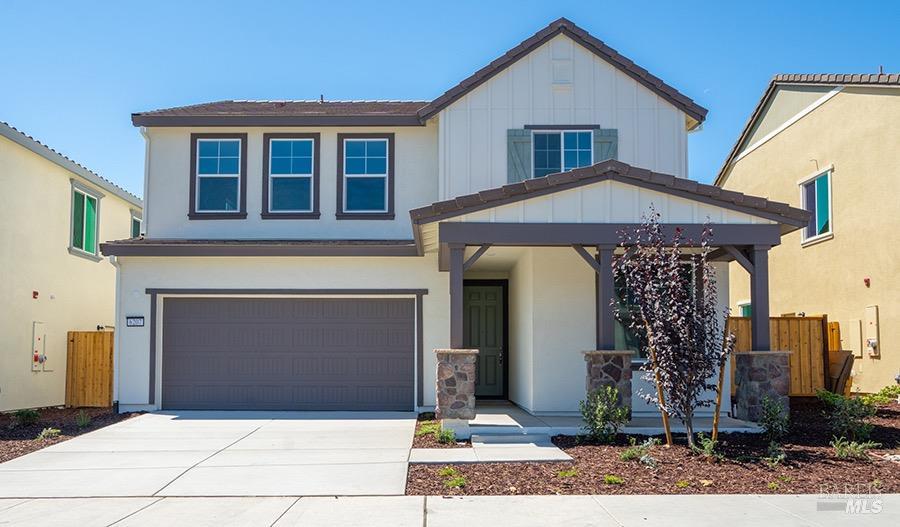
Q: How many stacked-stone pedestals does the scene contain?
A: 3